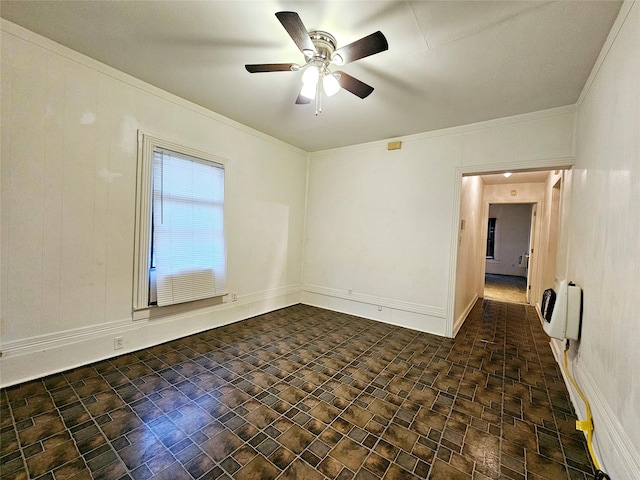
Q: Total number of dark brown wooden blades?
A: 5